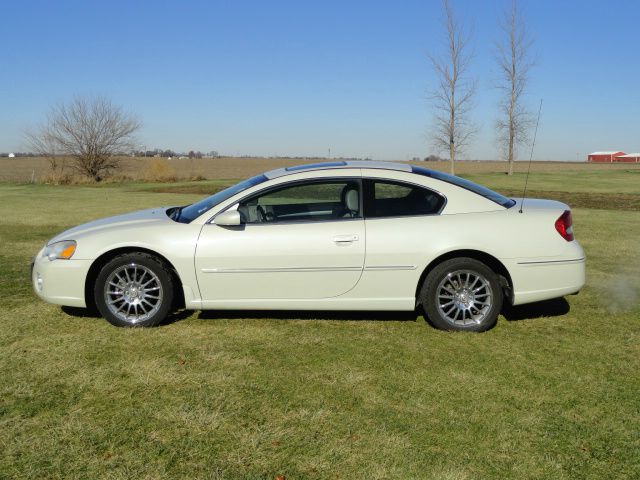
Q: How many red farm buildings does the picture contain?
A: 2